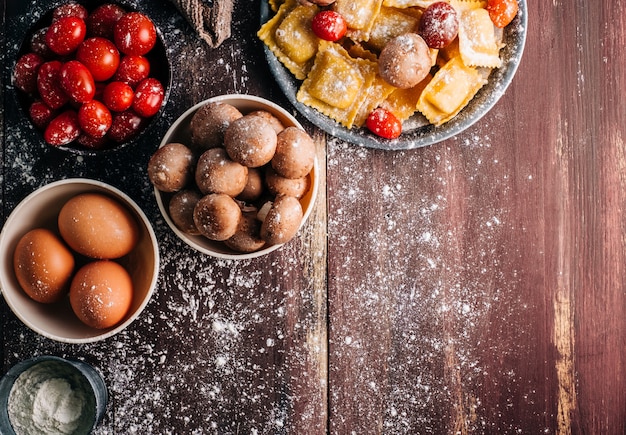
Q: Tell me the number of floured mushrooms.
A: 13